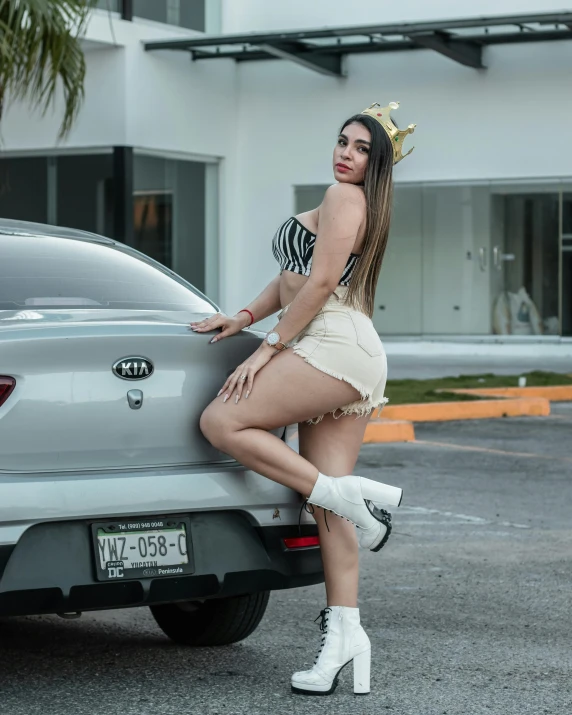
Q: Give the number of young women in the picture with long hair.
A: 1